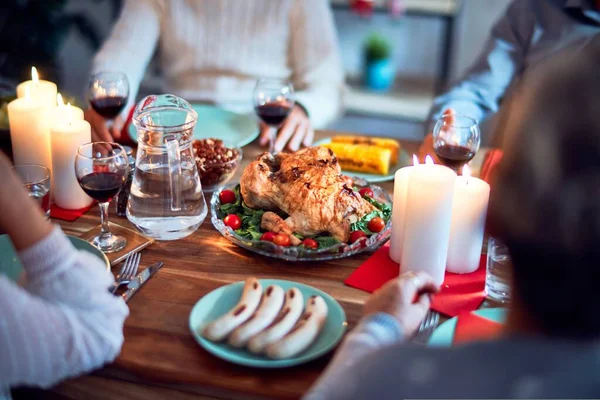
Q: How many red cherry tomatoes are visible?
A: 8